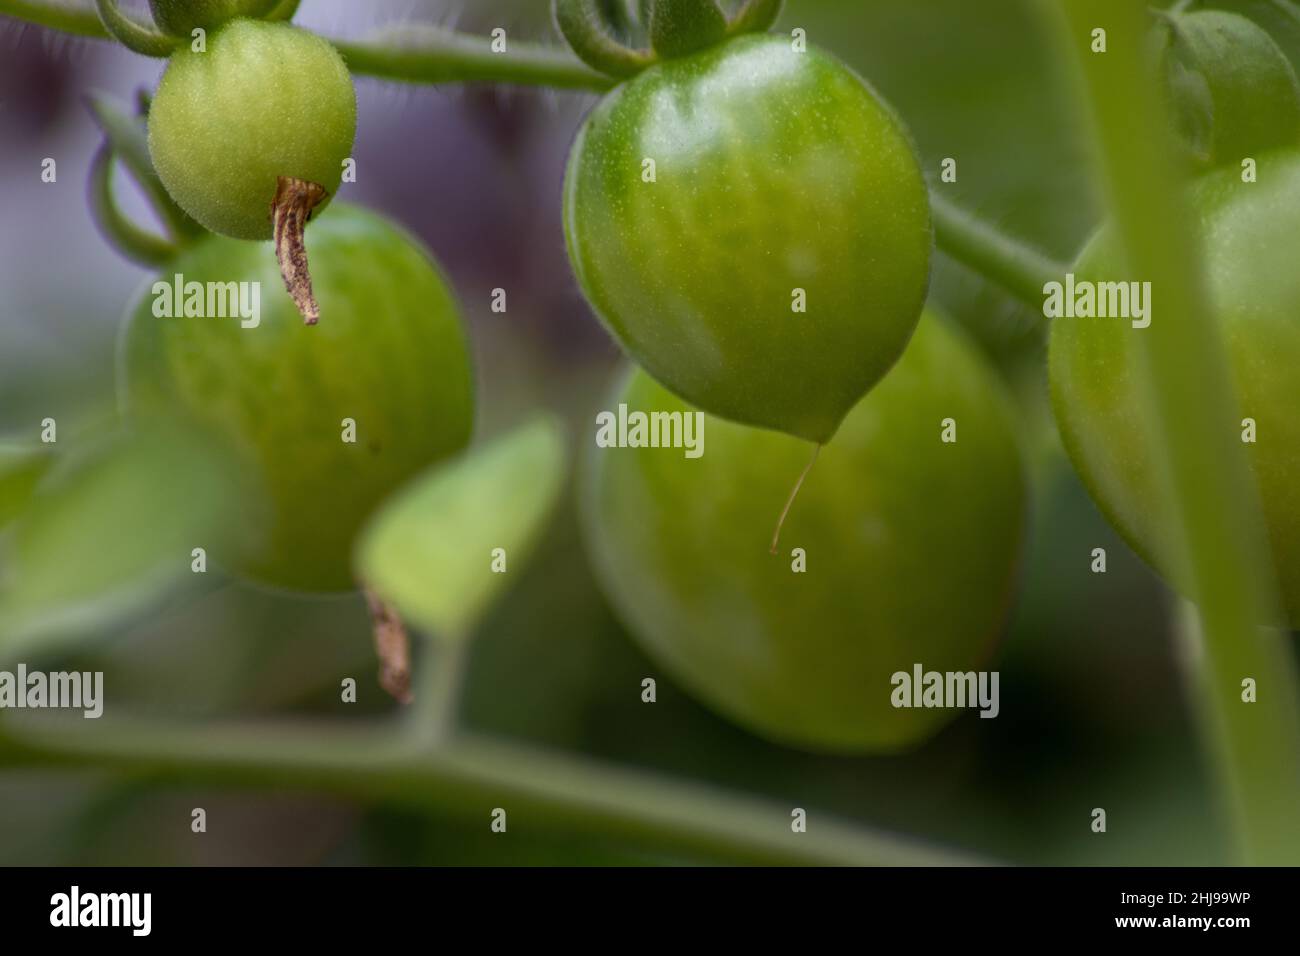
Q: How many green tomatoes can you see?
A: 5